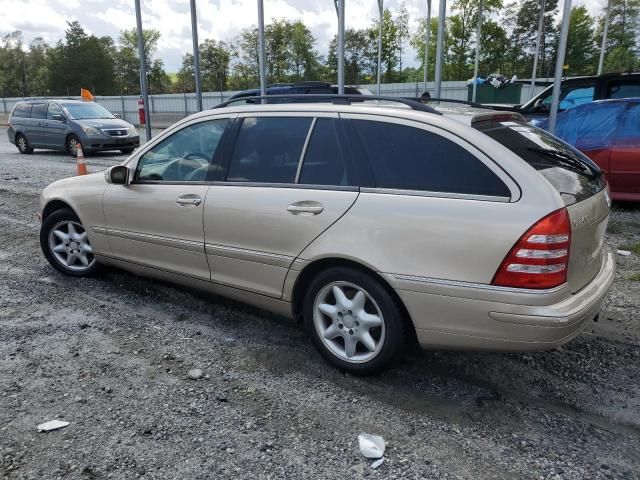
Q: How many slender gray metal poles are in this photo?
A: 11